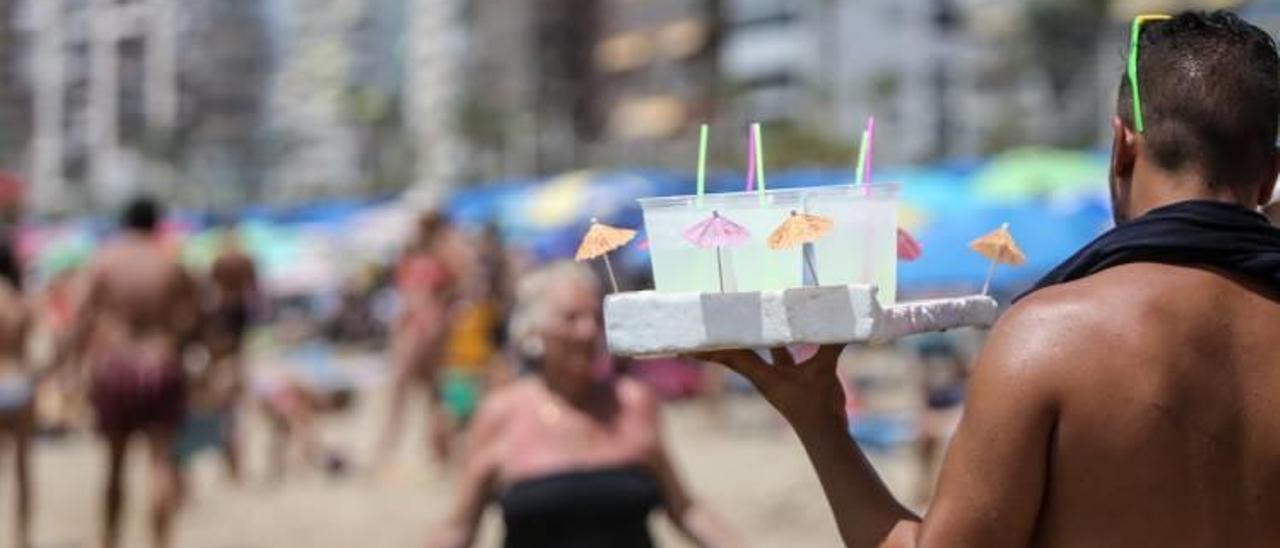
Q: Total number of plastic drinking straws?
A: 5